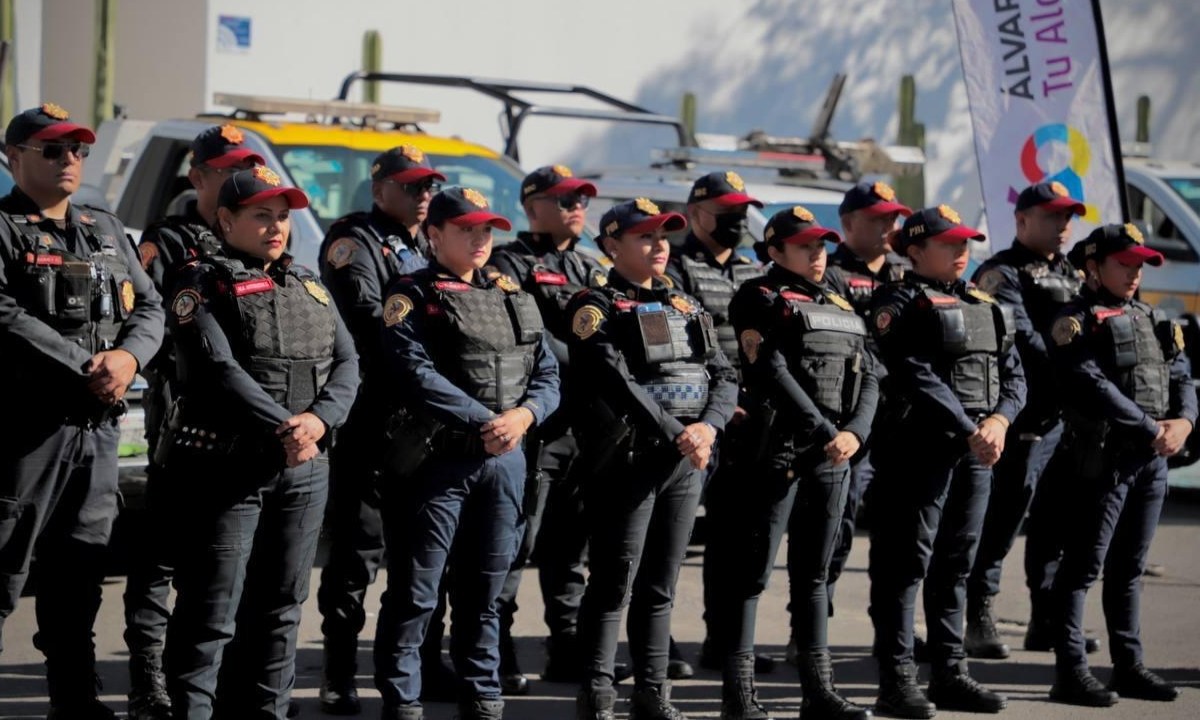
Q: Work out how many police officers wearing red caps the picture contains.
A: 13